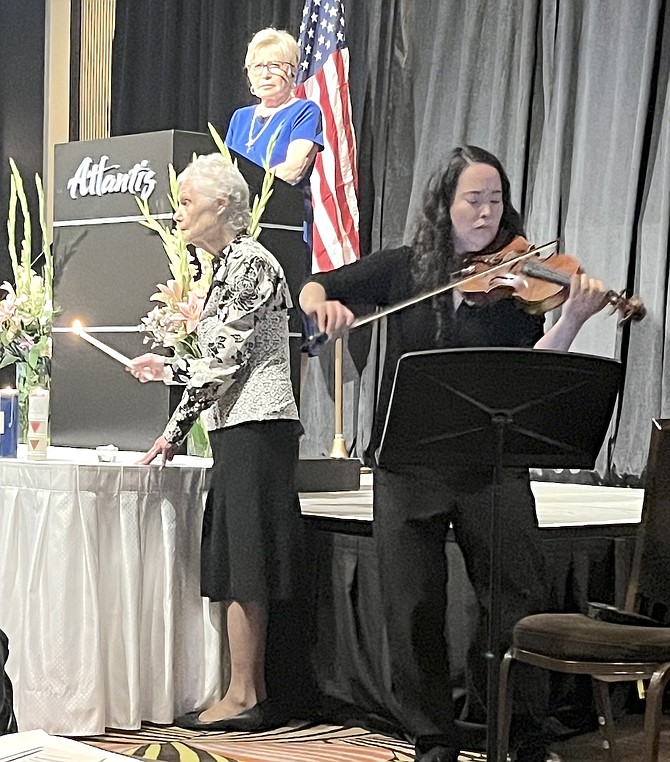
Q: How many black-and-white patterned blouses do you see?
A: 1